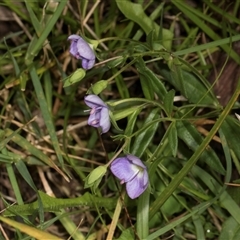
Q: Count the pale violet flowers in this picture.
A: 3